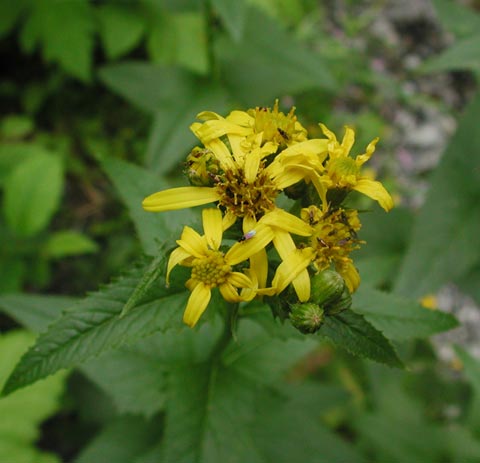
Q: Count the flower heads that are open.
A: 5